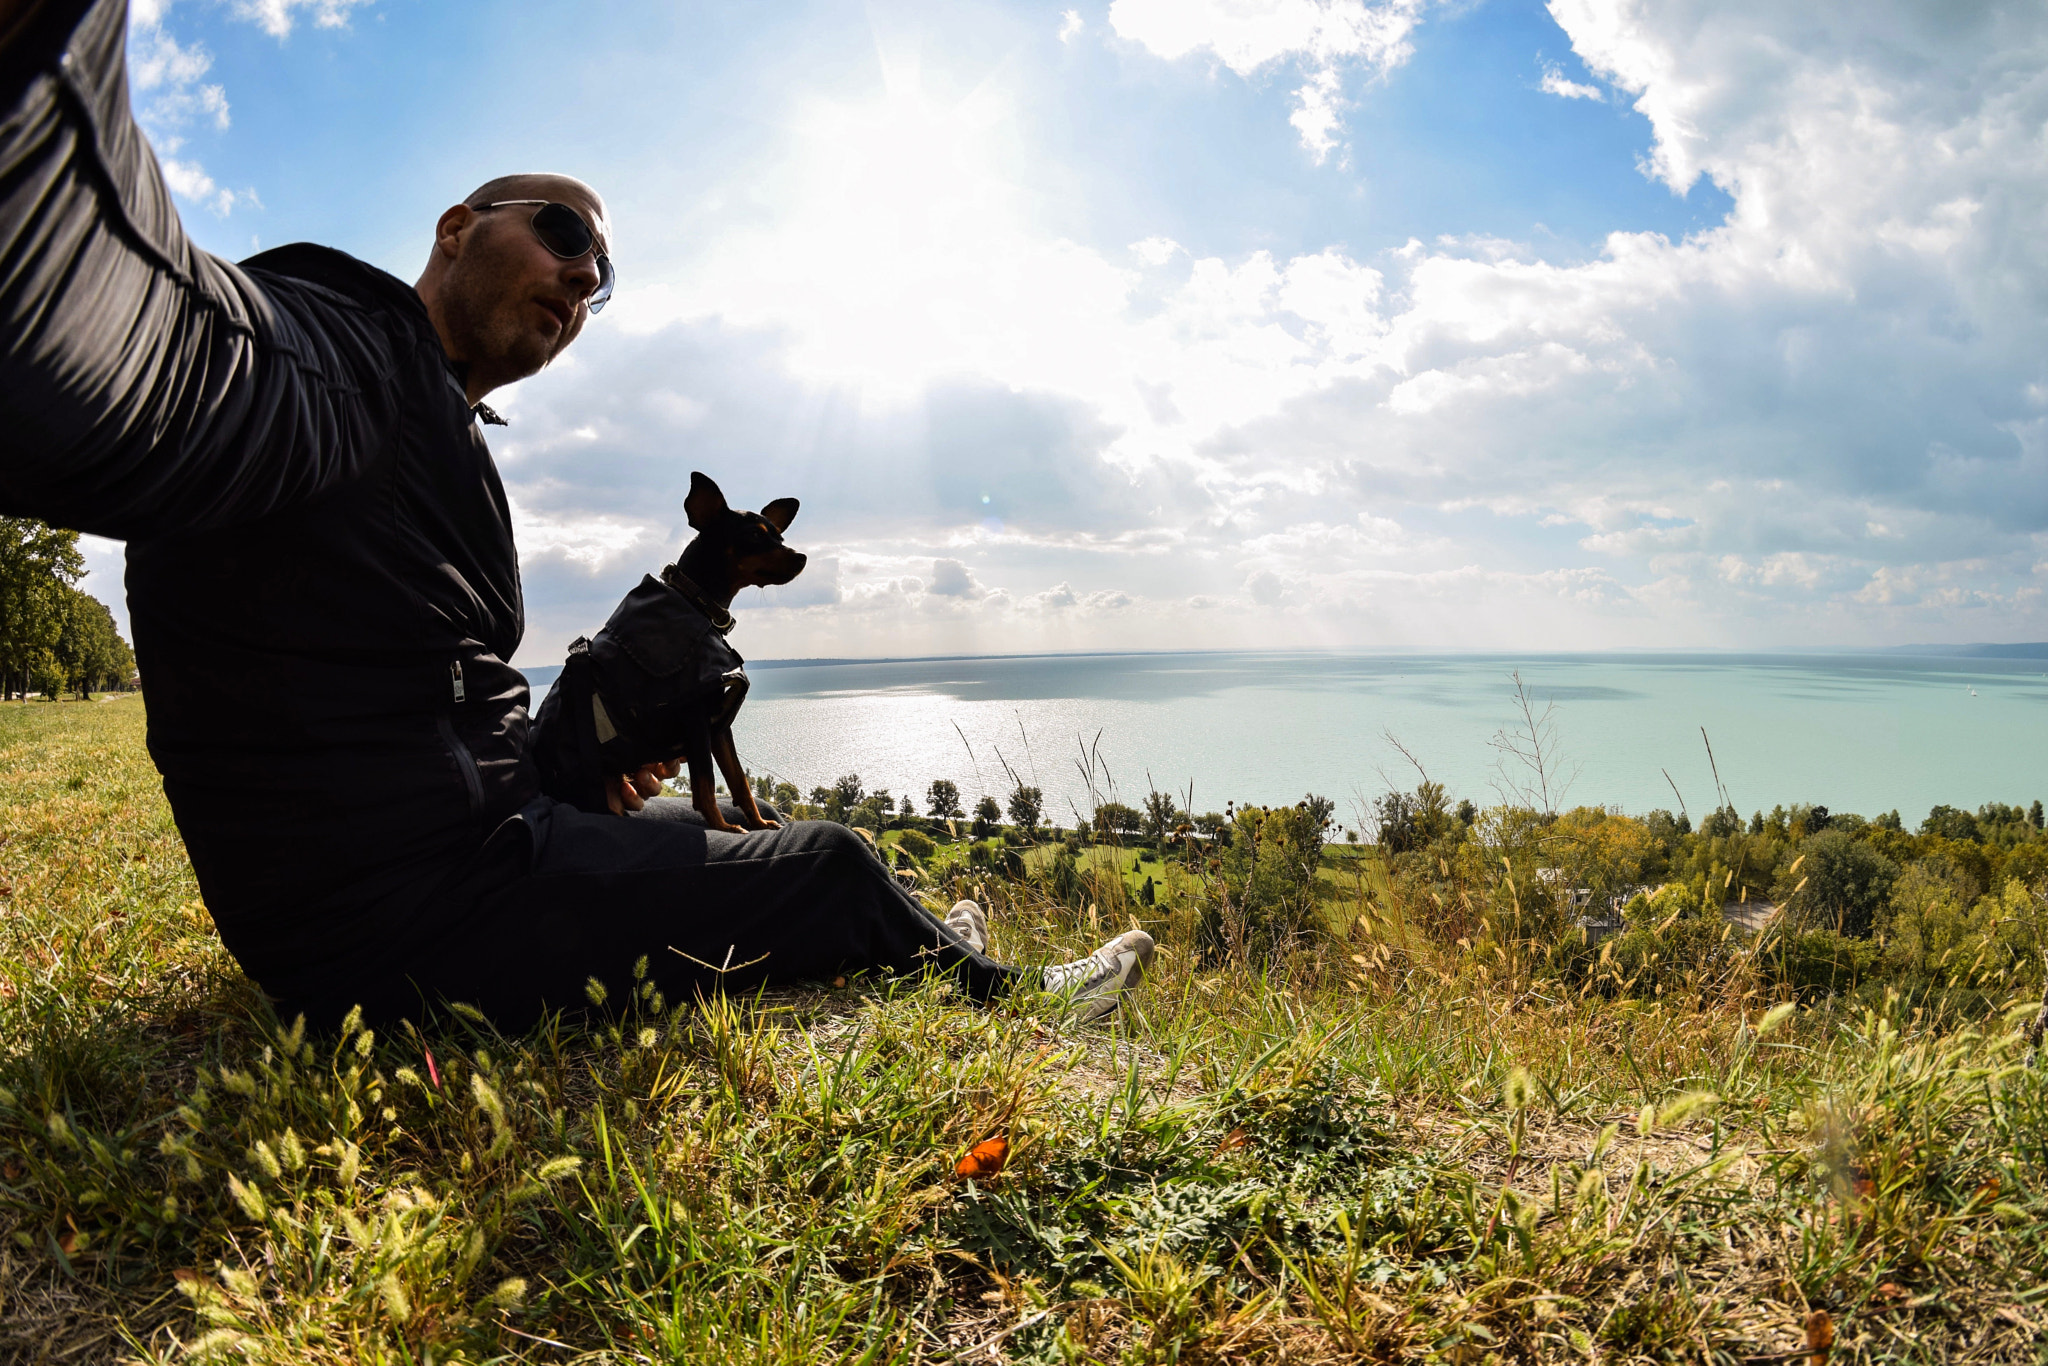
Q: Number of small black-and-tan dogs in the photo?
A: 1